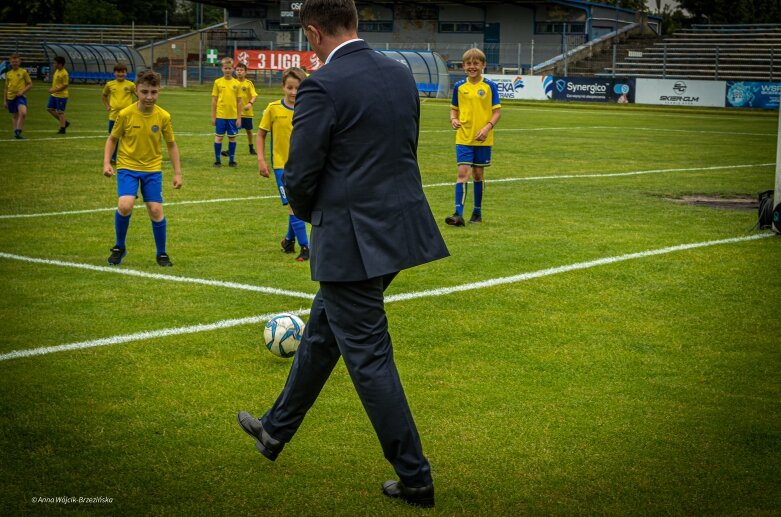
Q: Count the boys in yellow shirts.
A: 8